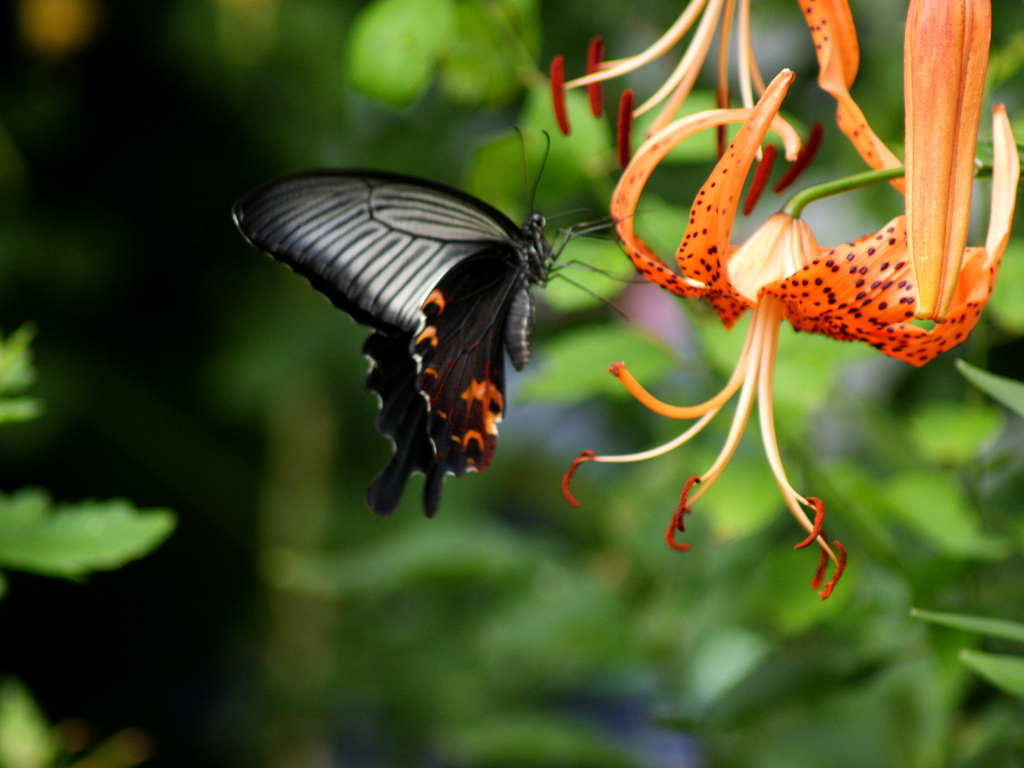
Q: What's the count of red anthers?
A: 12